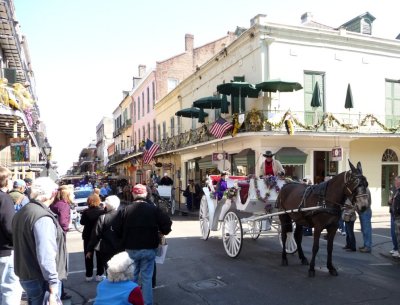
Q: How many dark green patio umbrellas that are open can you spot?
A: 4